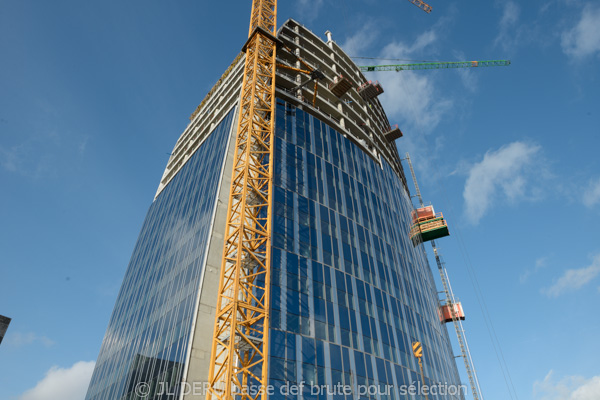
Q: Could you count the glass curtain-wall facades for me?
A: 2